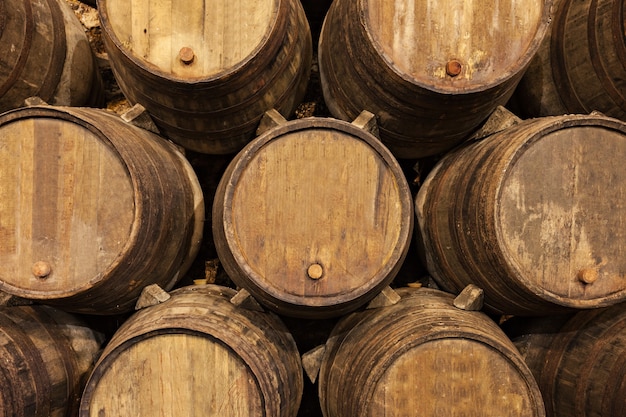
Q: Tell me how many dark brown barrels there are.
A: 11